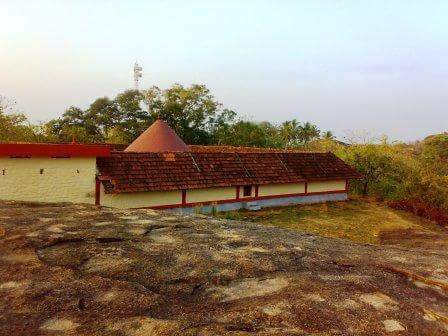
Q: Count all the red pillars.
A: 6